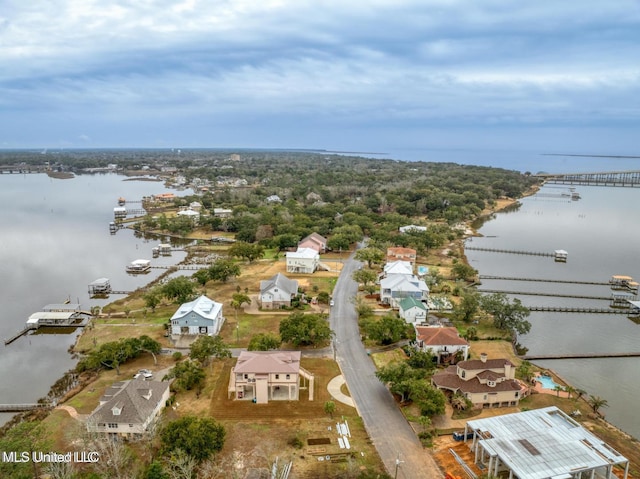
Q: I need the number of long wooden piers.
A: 5